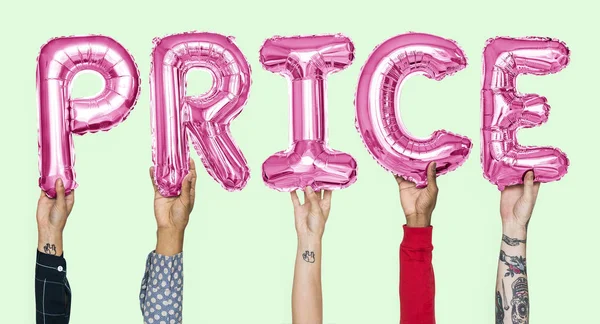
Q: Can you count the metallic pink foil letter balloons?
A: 5